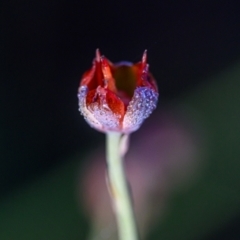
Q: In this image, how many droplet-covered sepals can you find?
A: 3